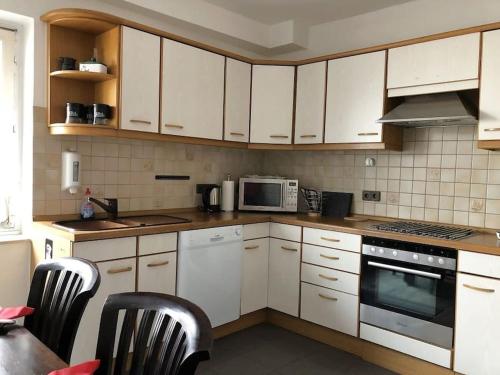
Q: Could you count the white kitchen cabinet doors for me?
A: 13